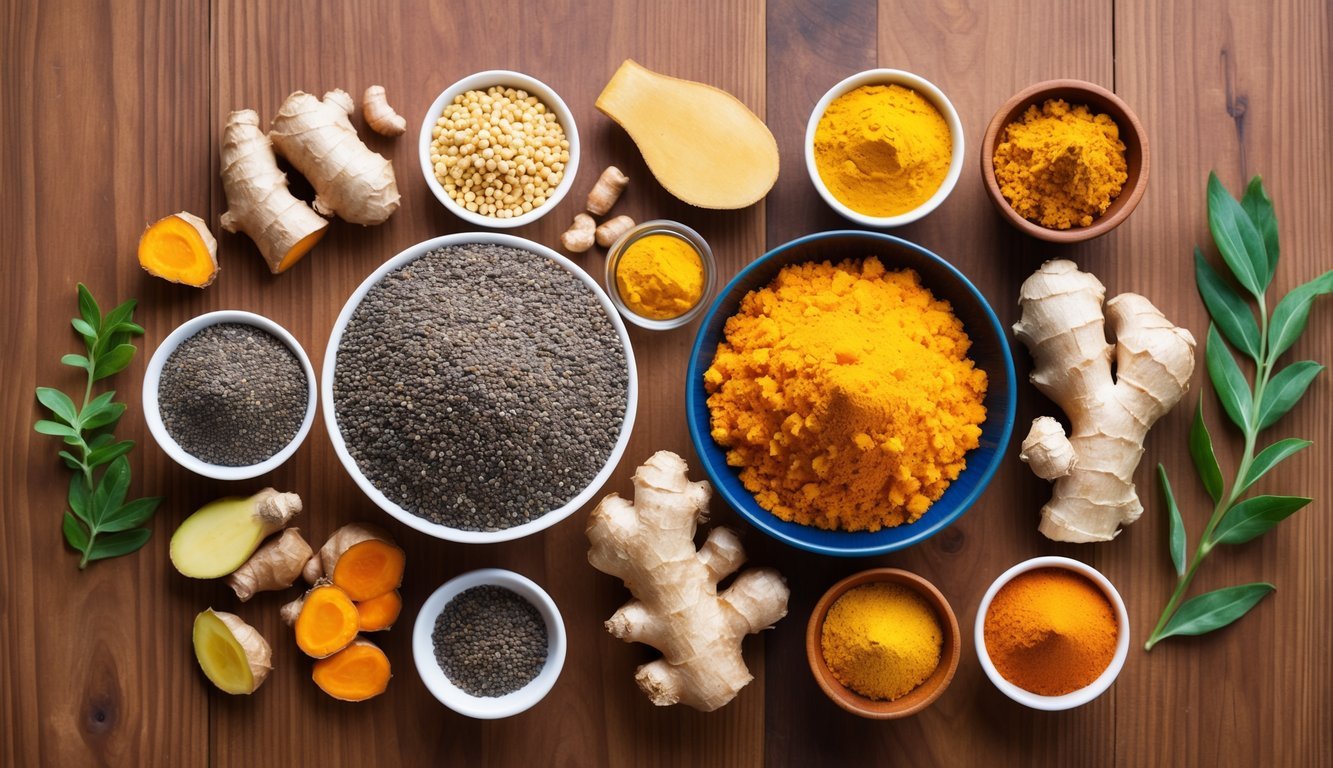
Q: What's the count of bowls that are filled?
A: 10